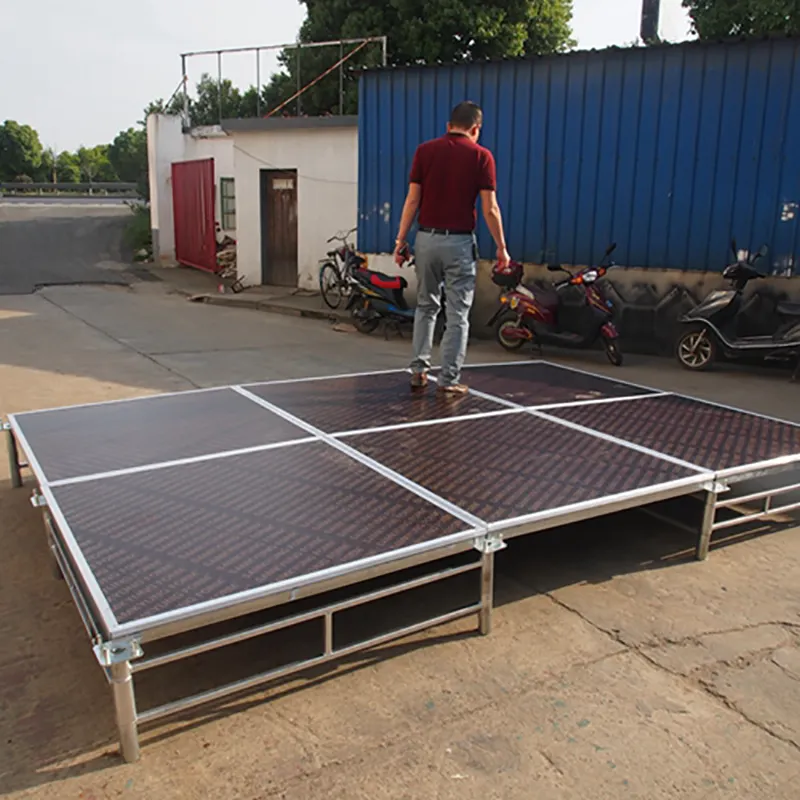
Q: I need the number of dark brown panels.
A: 6